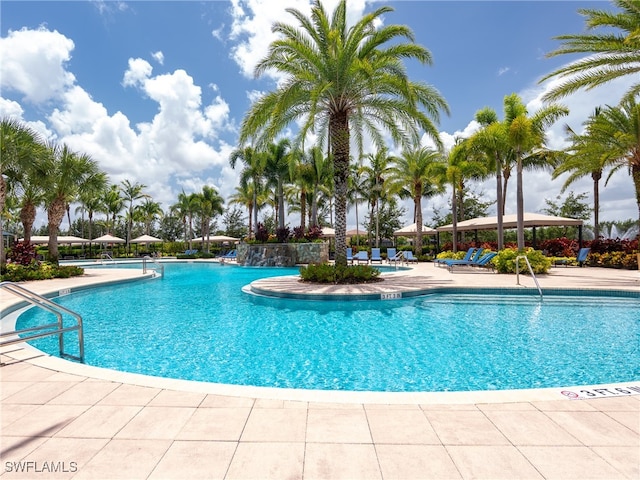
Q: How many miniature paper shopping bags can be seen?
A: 0